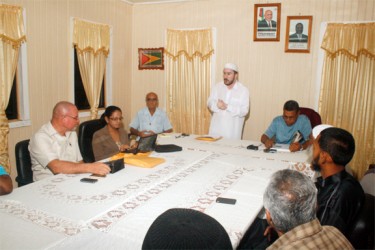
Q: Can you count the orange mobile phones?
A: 0